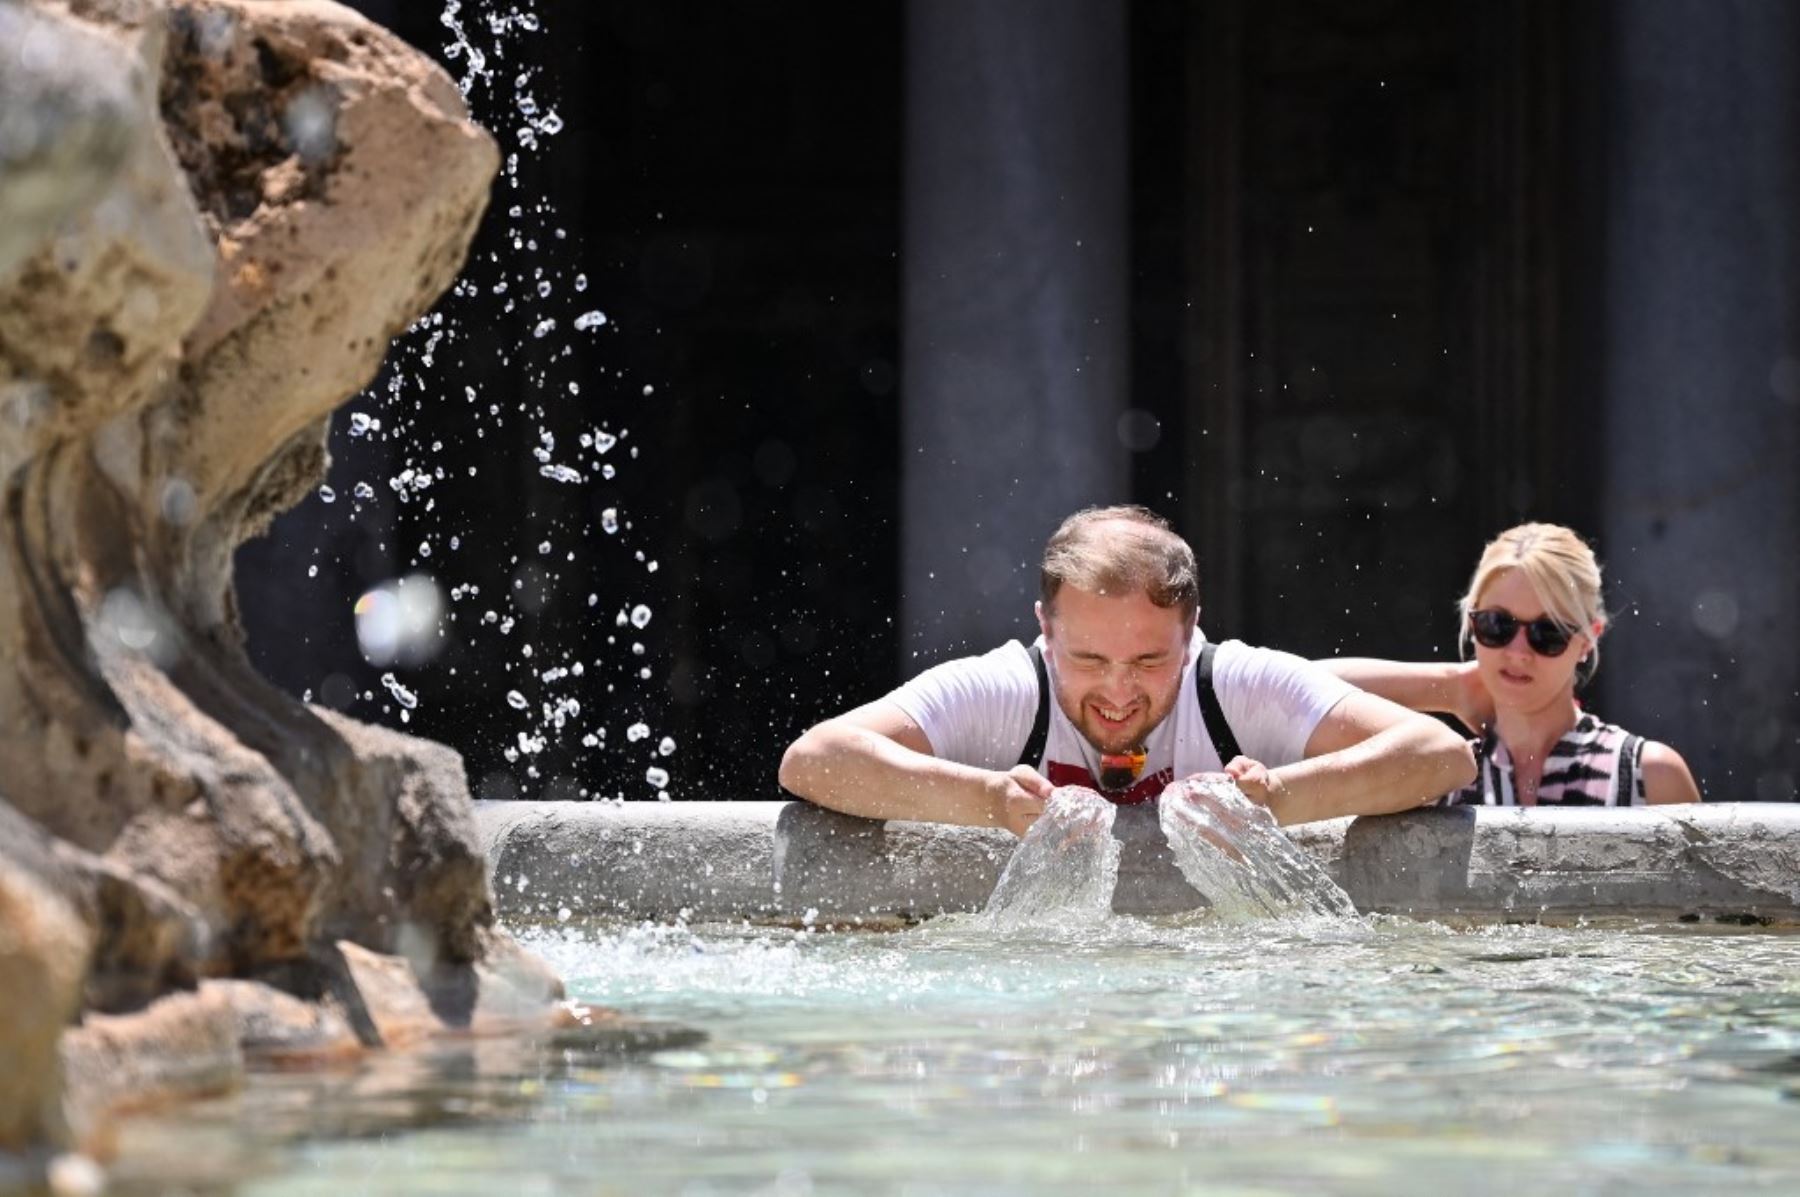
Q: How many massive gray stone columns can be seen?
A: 2